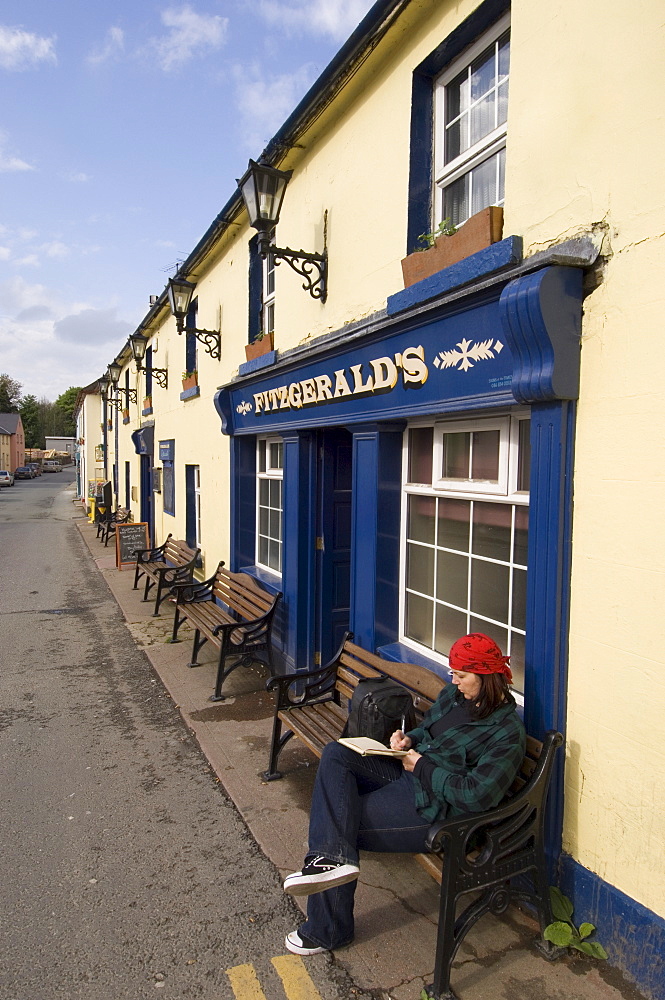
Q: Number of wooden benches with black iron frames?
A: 4